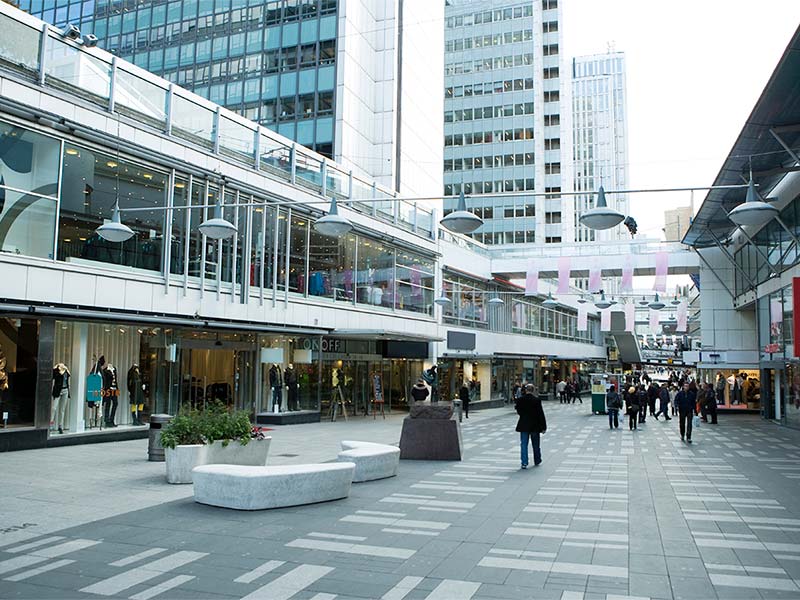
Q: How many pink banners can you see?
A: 10